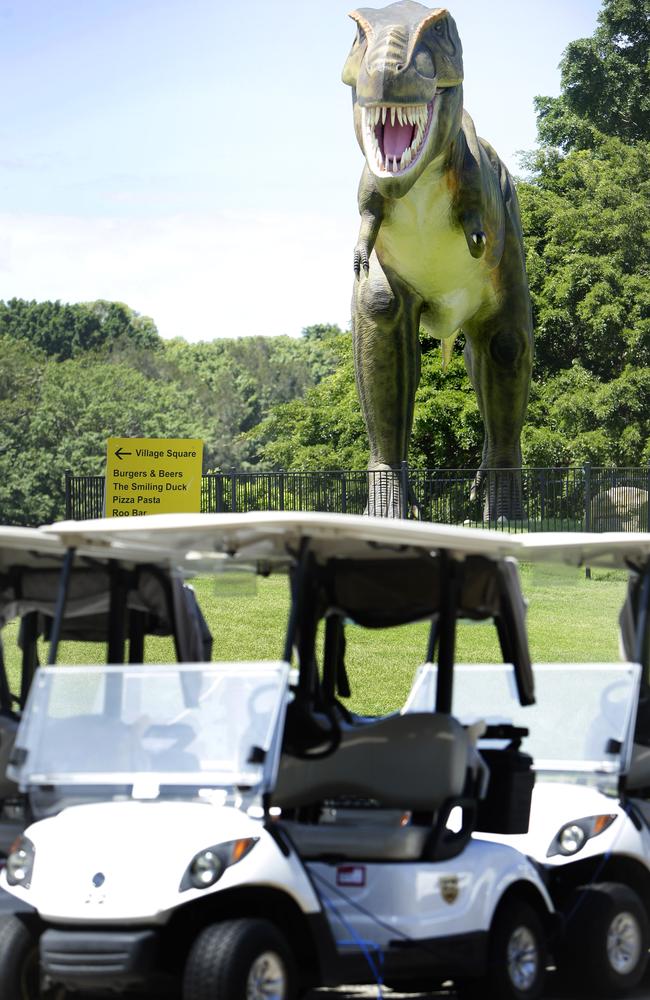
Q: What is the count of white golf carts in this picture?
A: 3